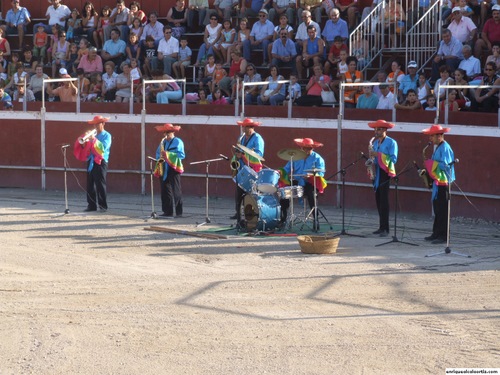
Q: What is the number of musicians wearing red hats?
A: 6